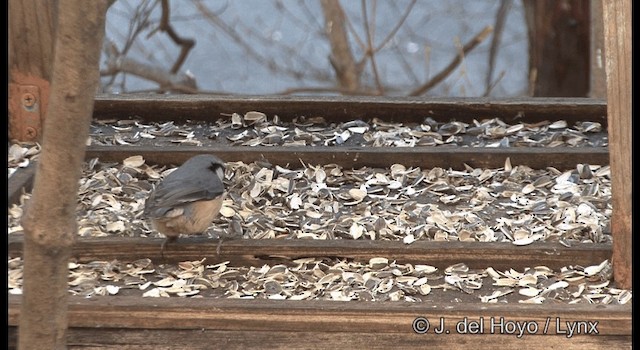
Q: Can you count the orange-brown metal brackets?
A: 1